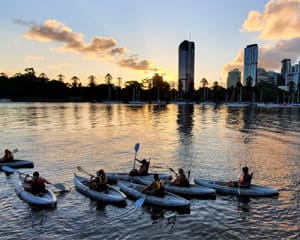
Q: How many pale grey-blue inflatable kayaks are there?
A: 7